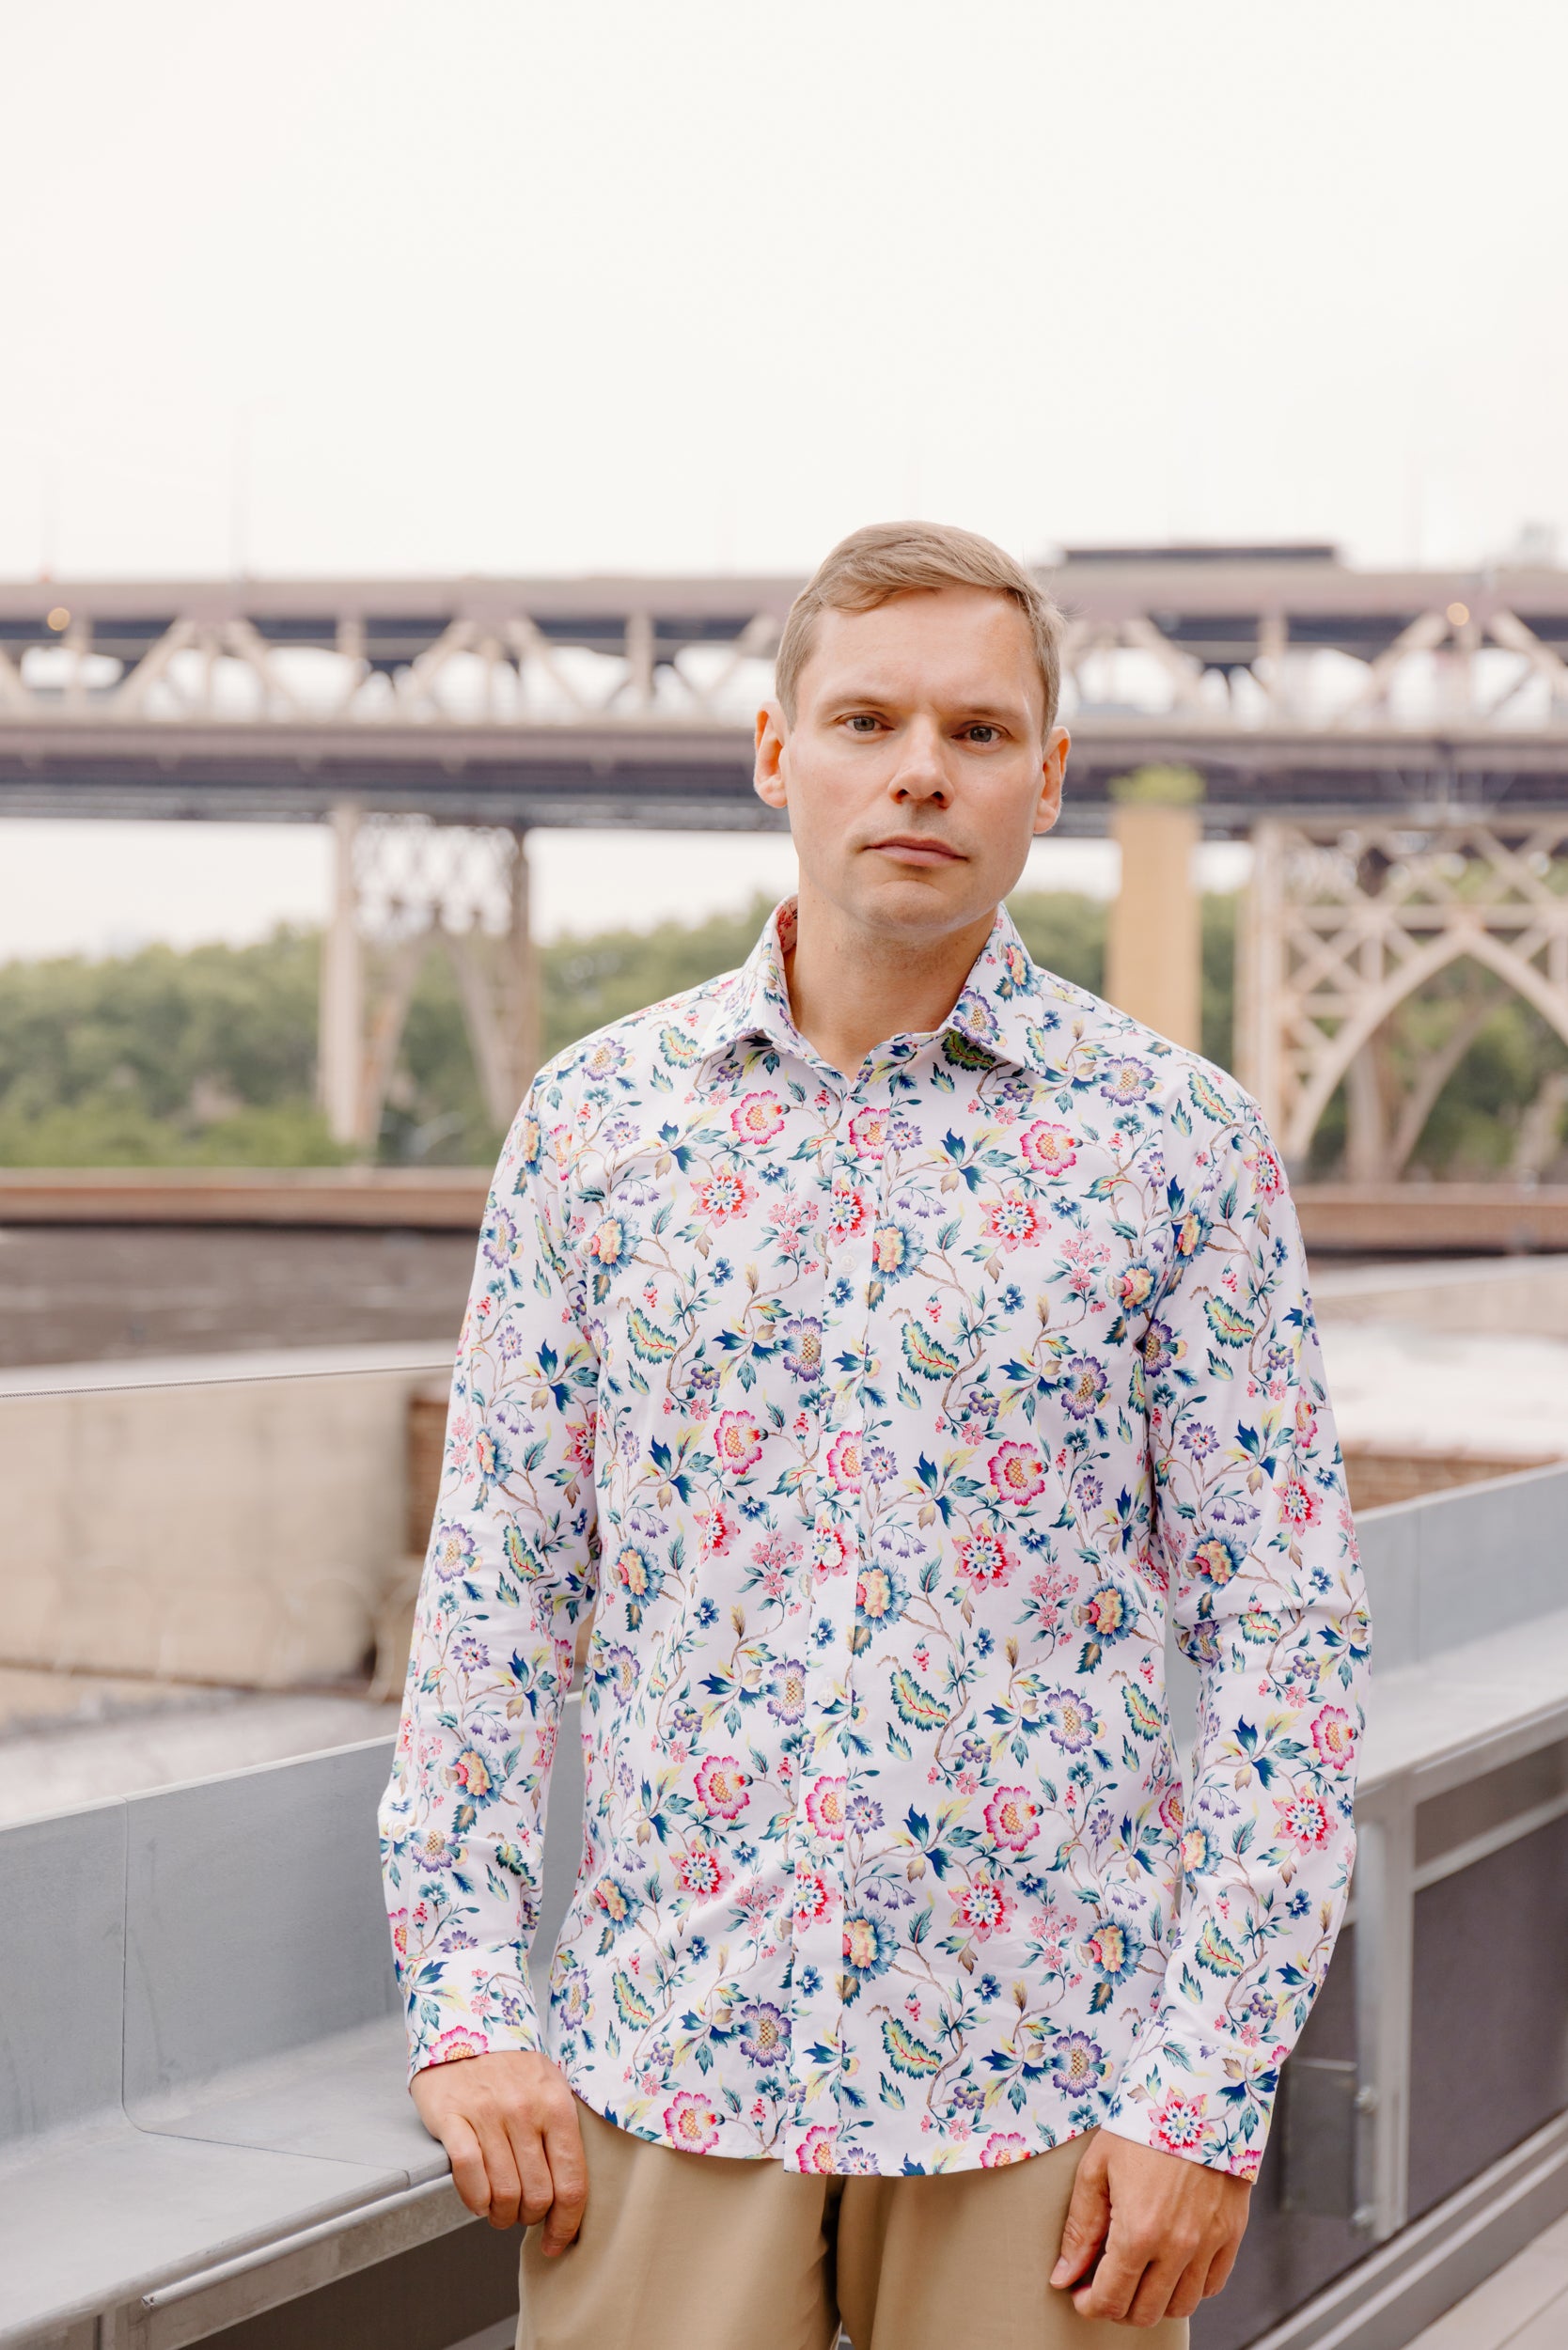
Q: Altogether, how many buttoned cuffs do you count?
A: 2